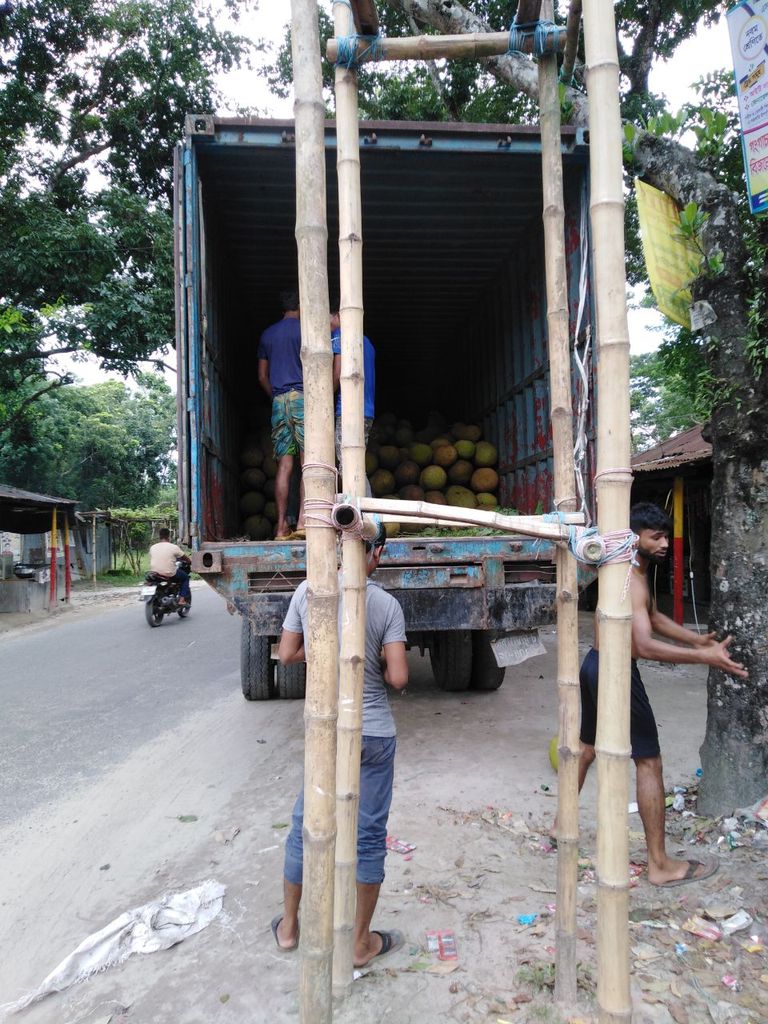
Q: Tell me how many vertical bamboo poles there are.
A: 4